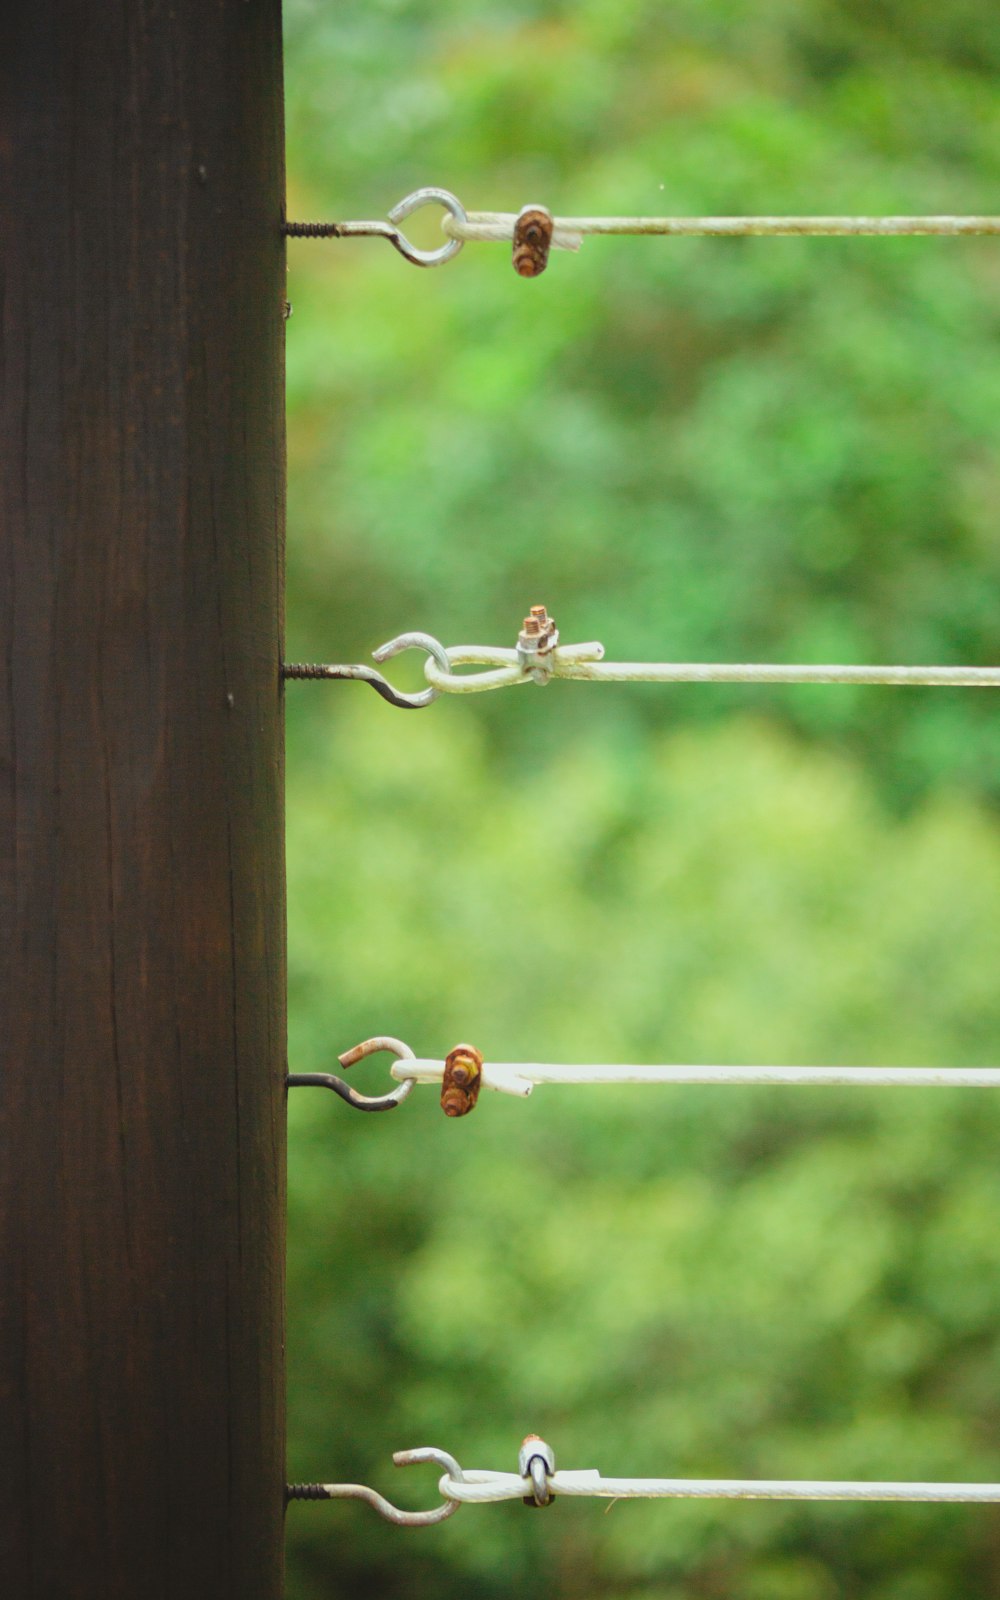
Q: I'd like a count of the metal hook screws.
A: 4